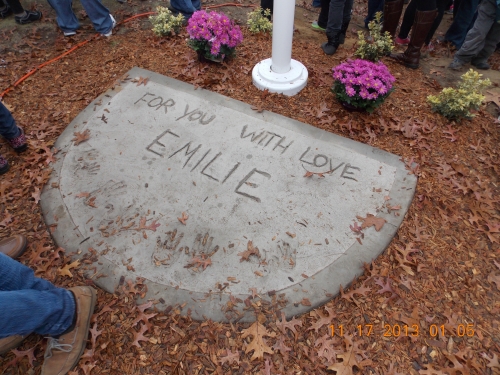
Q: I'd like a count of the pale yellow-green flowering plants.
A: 4